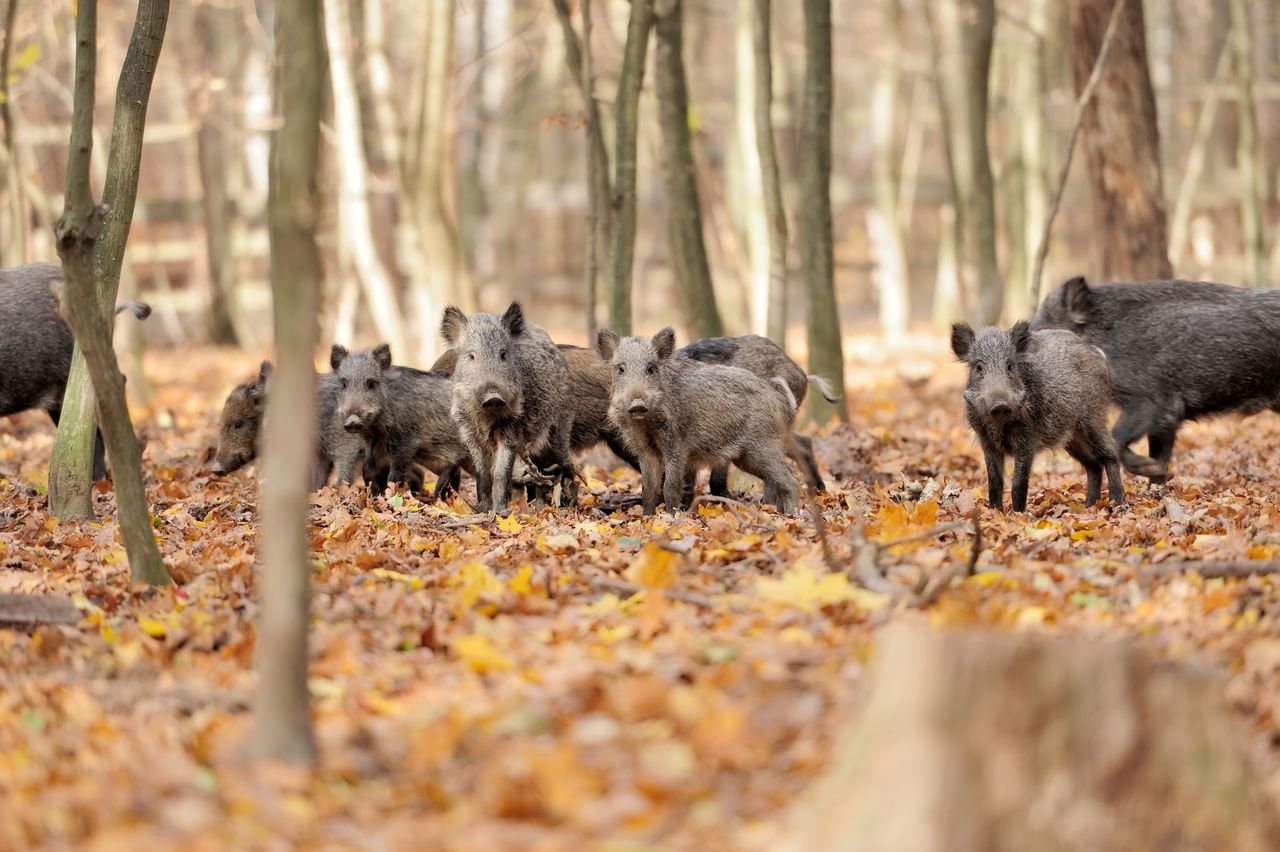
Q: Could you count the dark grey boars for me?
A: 2